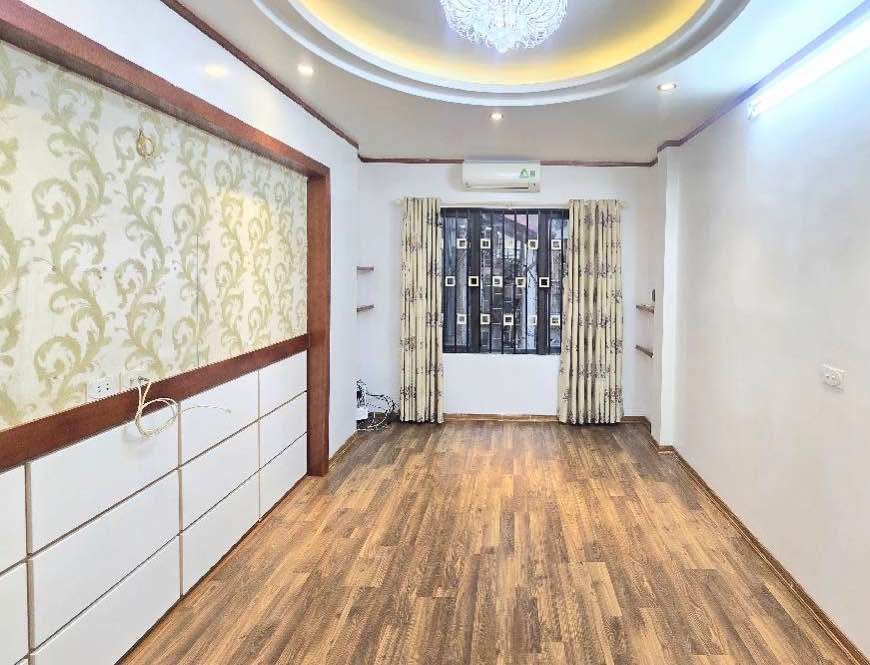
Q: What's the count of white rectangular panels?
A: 12